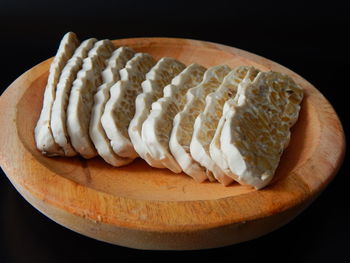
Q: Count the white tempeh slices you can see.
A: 11